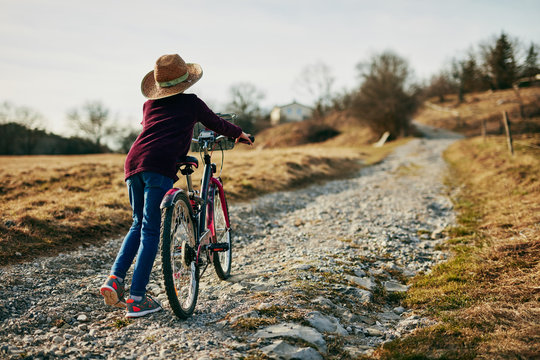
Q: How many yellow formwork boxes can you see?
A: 0